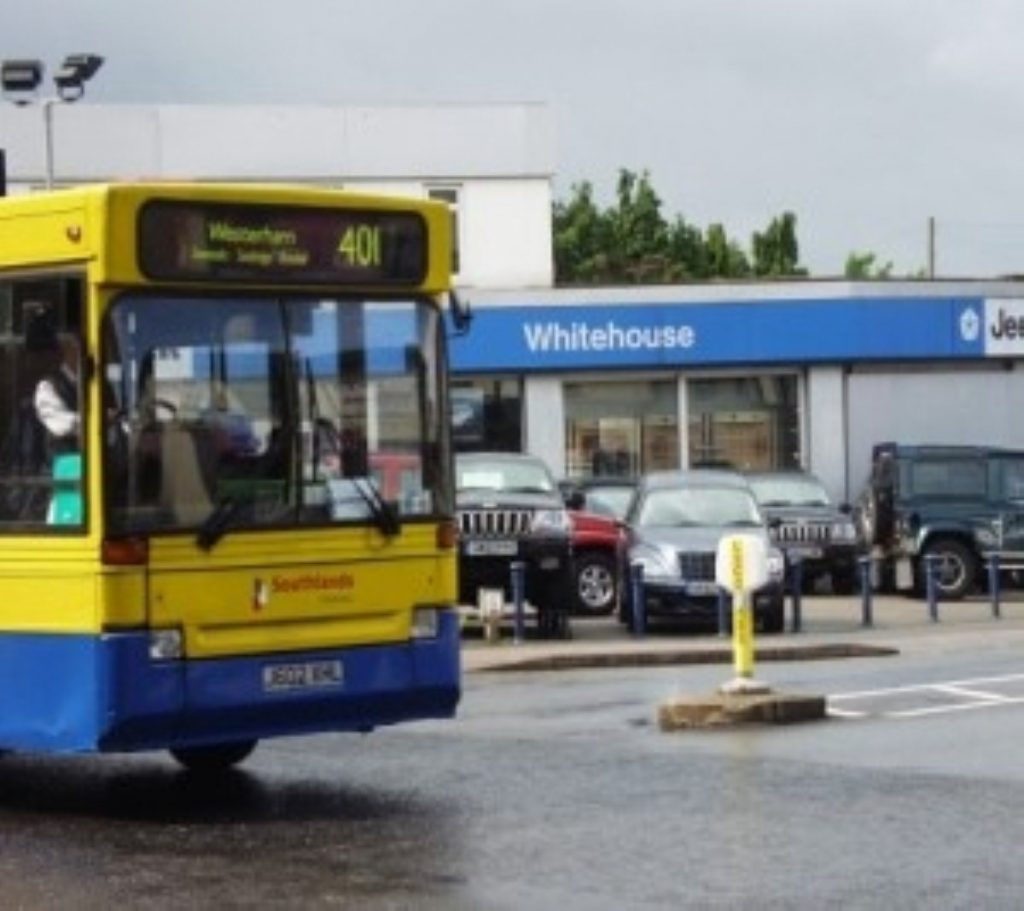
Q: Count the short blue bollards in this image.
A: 7